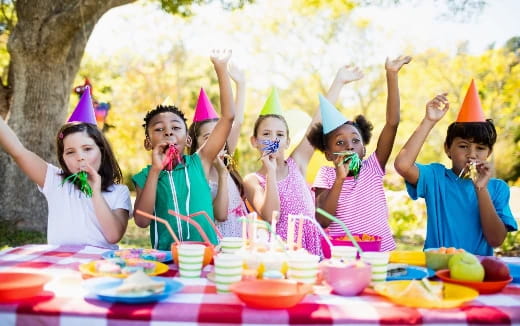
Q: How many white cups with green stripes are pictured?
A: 6